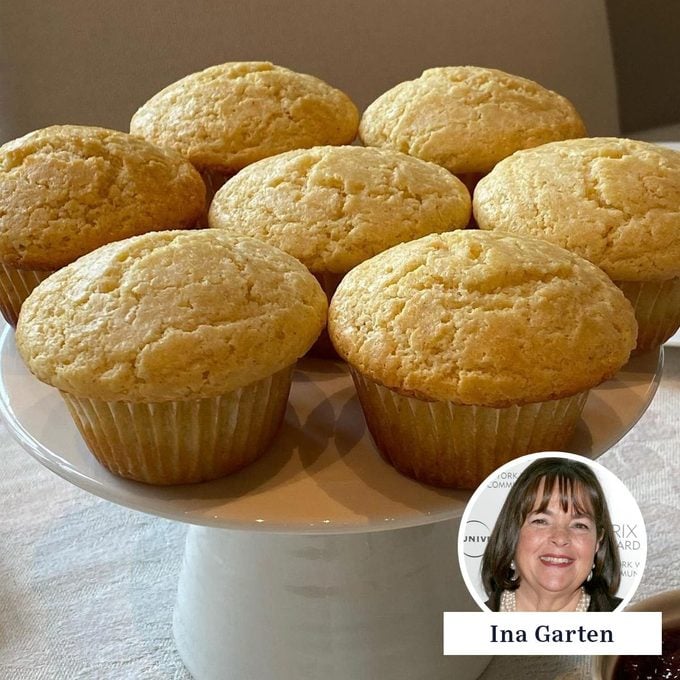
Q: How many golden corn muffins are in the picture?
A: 7